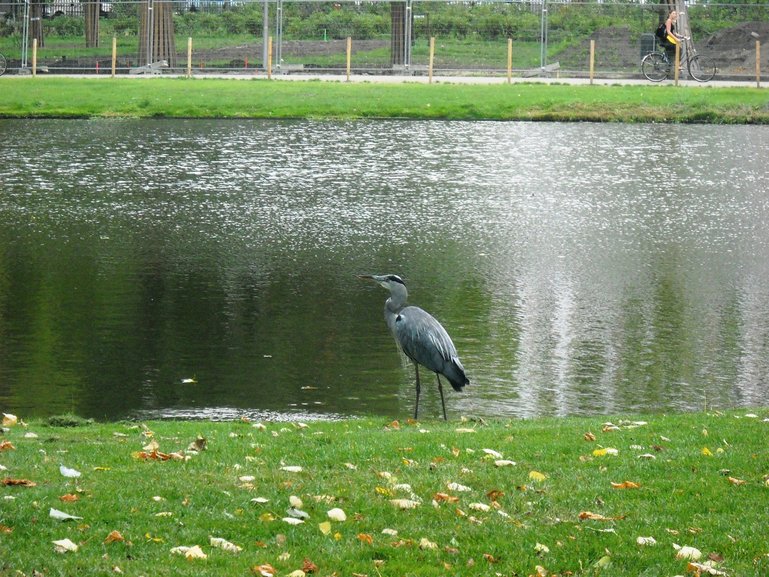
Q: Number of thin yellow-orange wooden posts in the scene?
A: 10